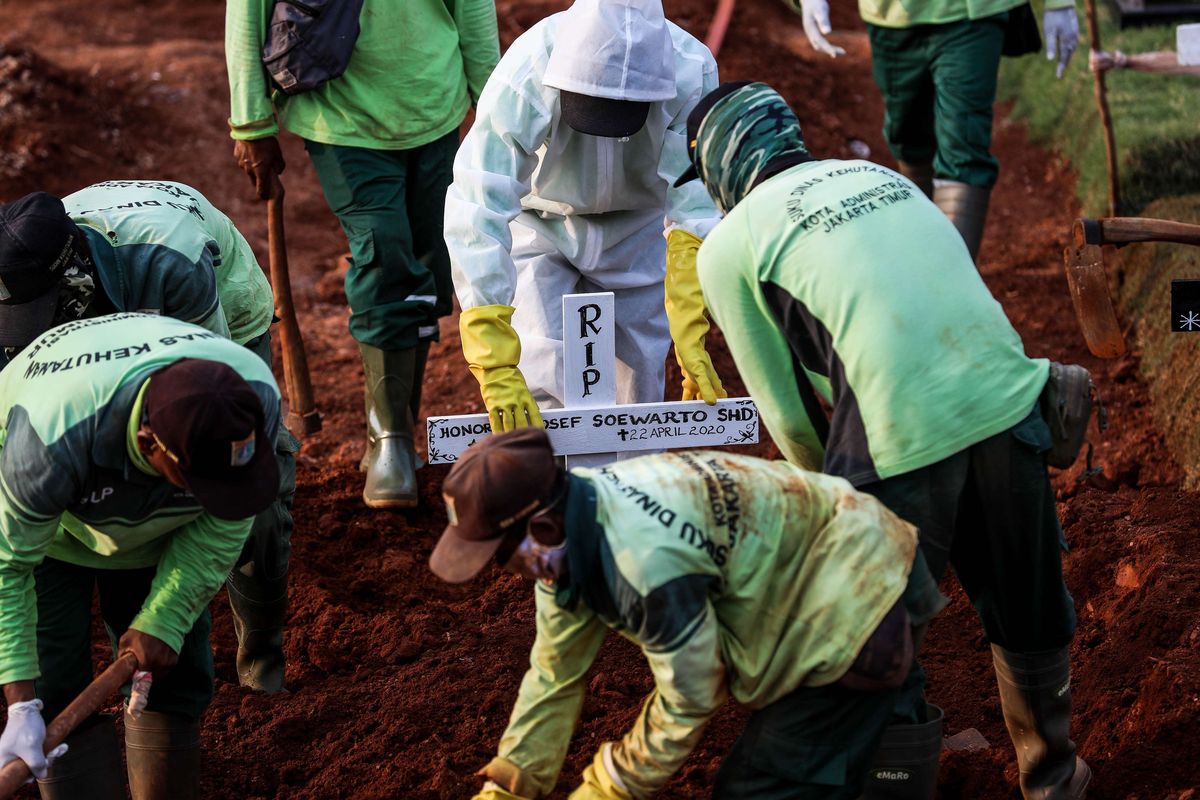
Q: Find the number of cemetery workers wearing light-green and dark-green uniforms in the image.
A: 6